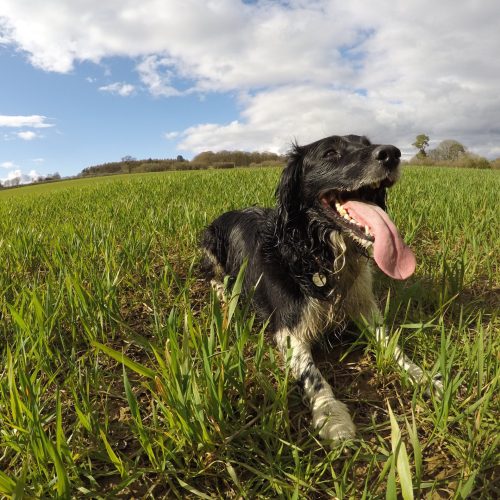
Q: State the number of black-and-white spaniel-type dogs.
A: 1